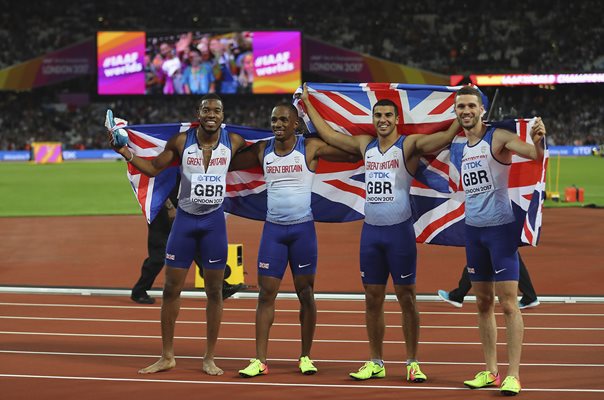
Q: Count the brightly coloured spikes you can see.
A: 6